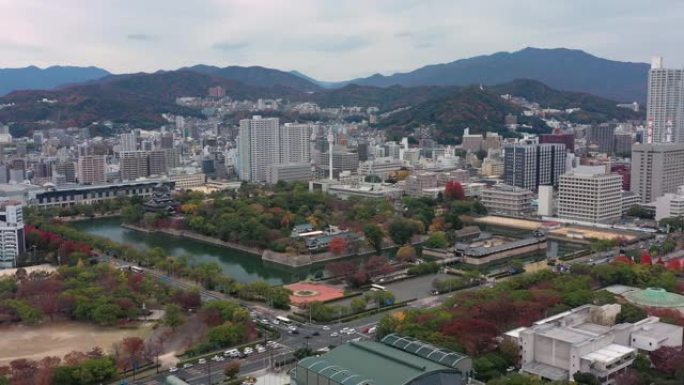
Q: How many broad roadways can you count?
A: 2